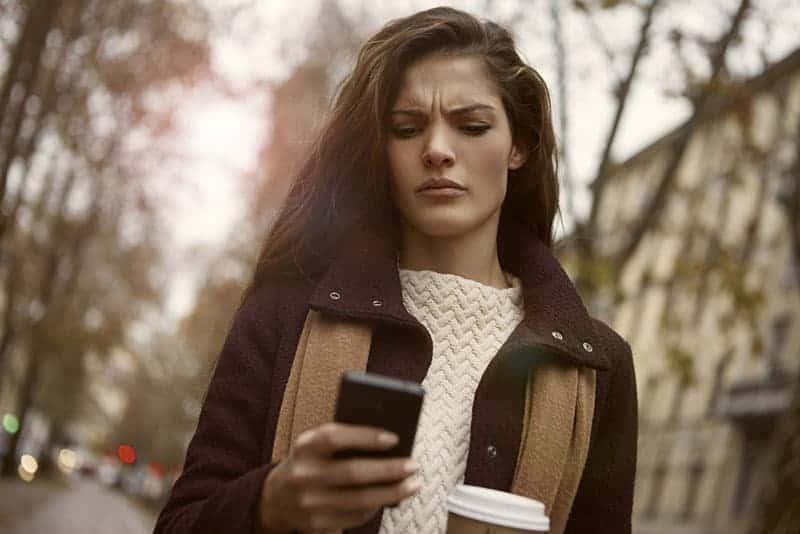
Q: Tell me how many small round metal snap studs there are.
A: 5